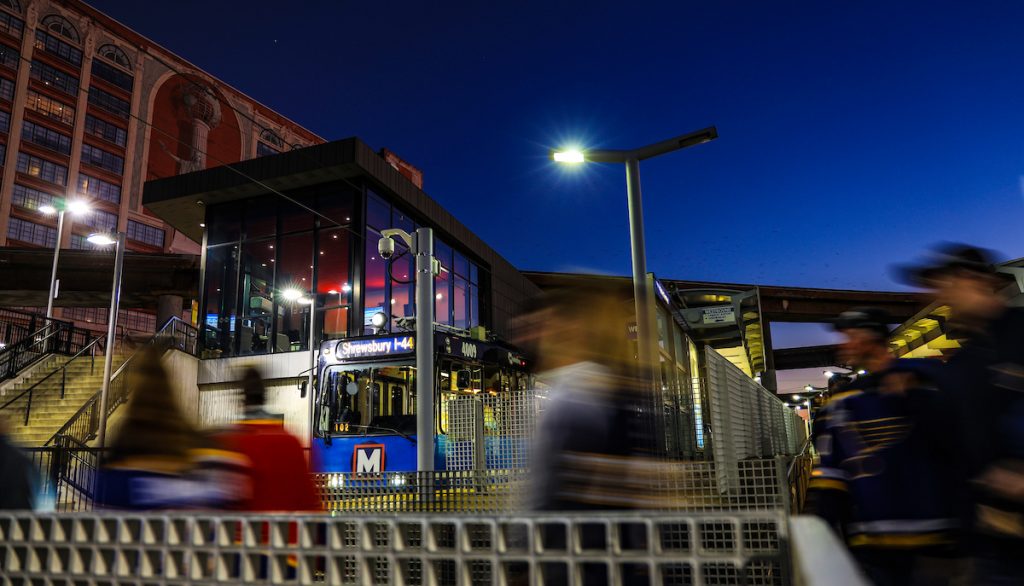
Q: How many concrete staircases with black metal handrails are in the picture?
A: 1